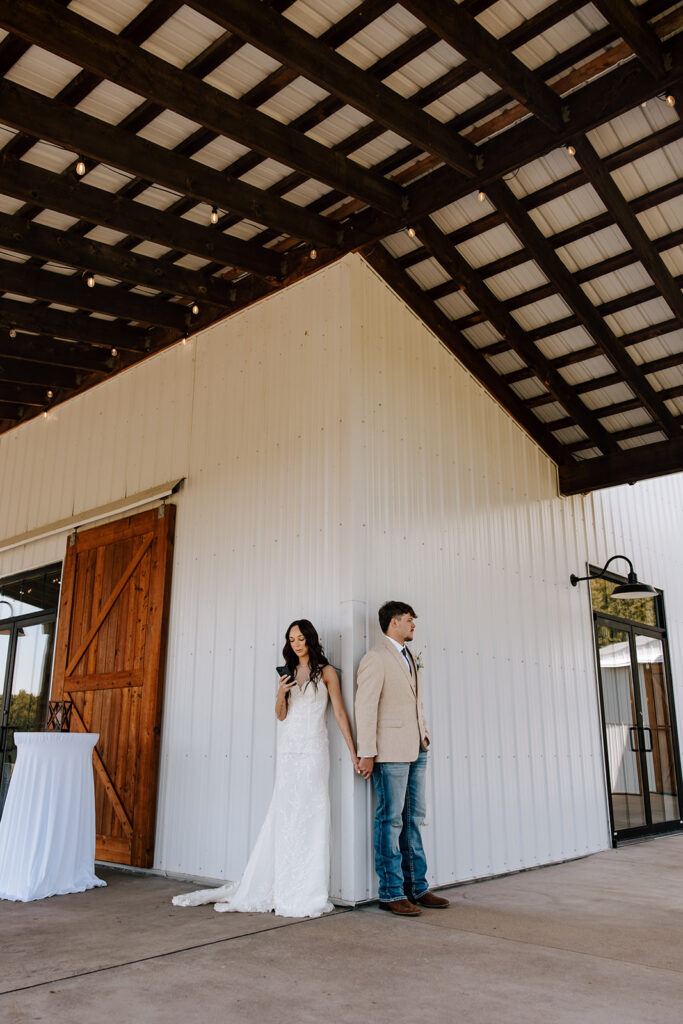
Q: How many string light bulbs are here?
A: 14